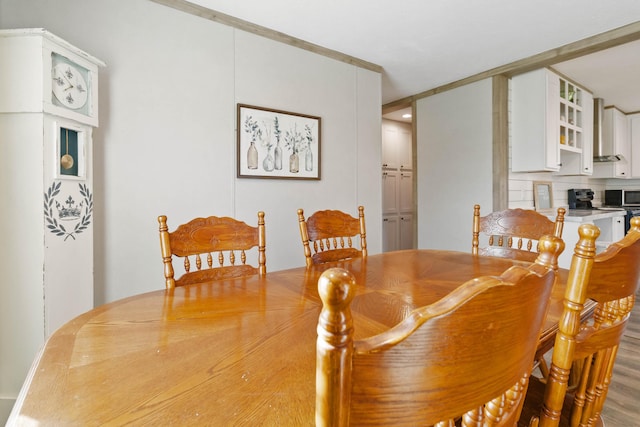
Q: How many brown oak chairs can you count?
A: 5